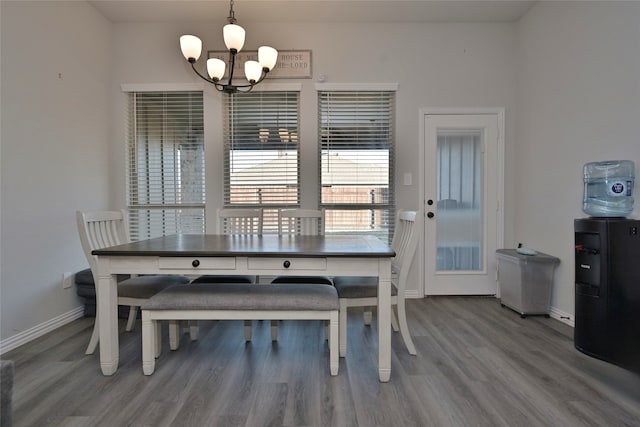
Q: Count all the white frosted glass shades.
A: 5